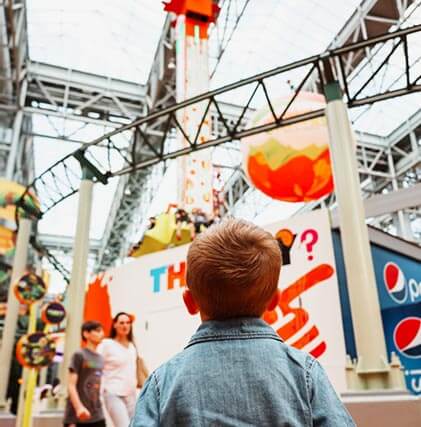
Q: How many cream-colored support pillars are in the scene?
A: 3